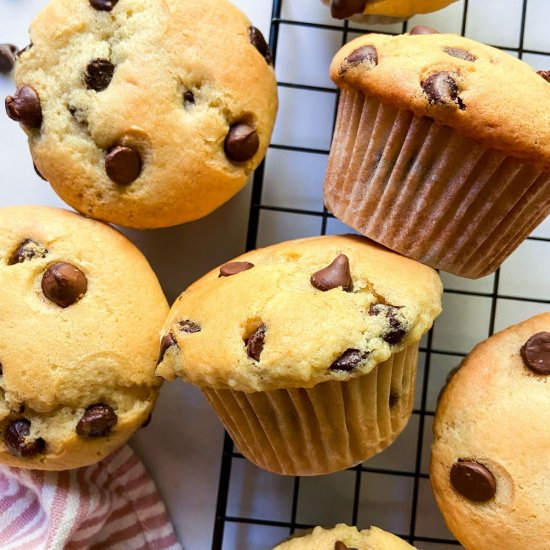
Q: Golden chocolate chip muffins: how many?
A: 7